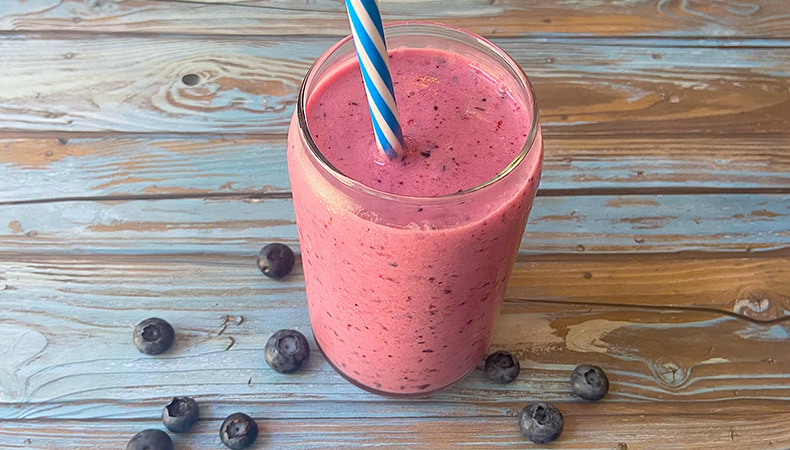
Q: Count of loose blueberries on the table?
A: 9